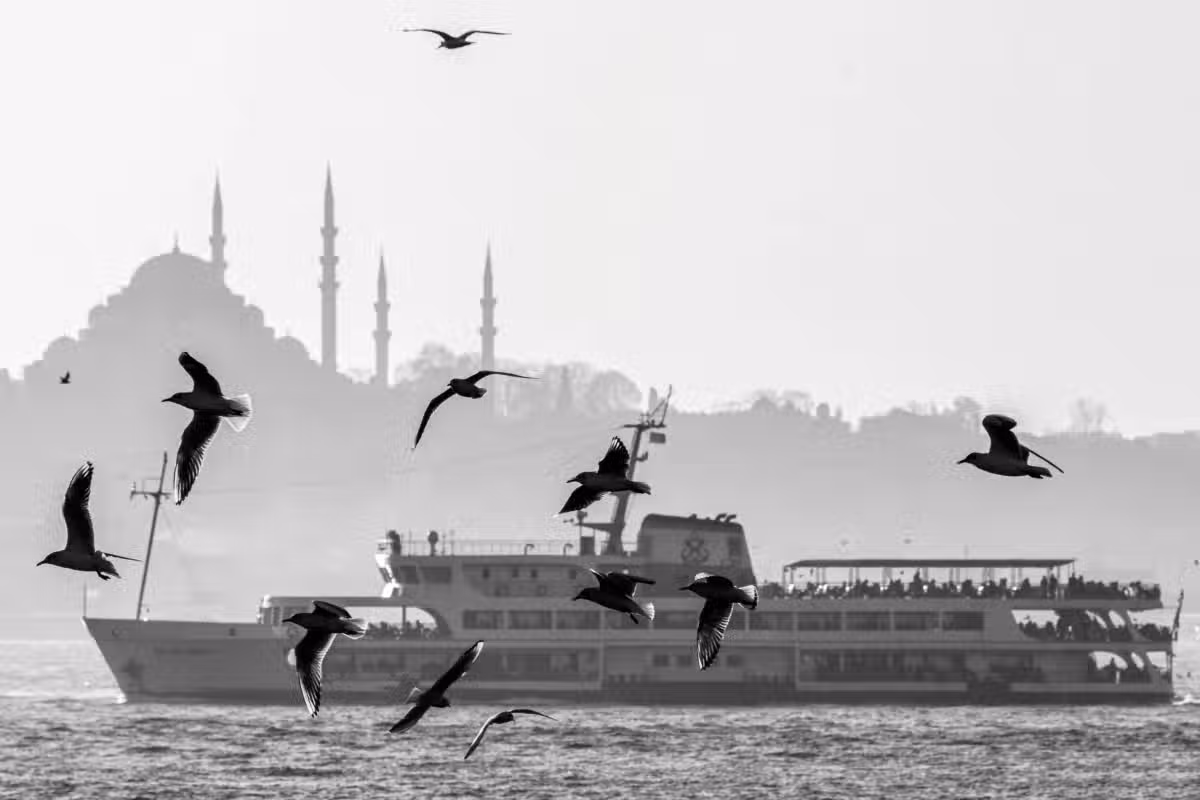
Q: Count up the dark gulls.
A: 12